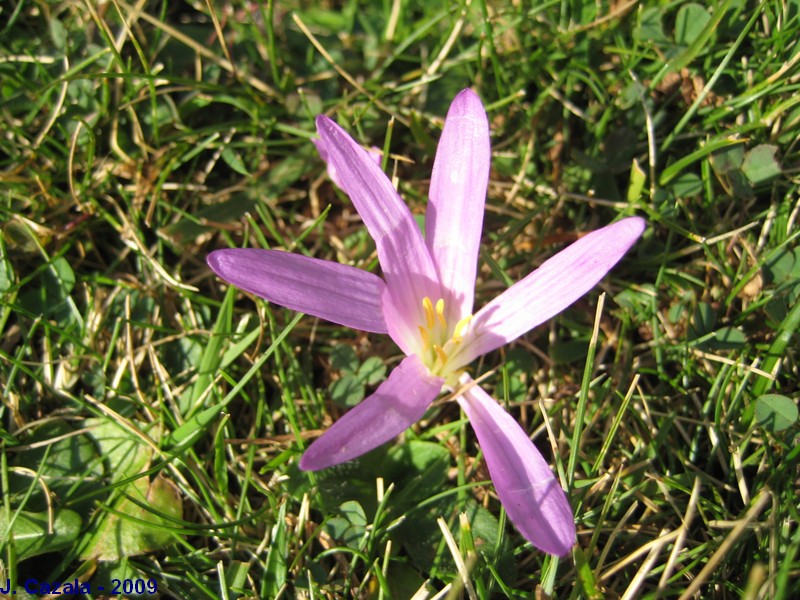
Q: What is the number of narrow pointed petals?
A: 6